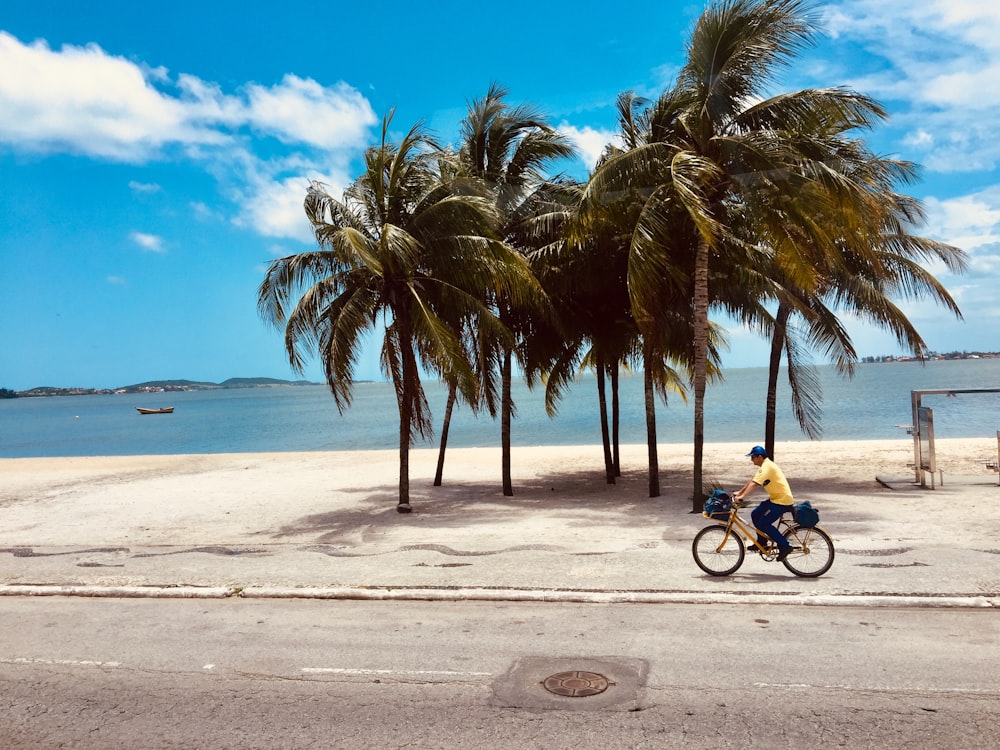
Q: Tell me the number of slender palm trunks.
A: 8